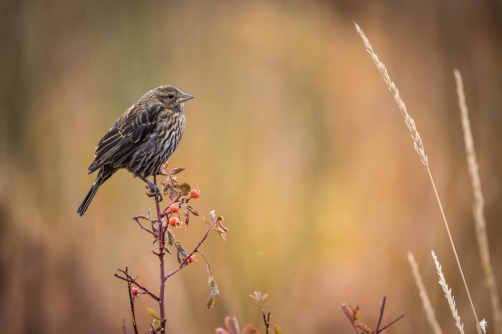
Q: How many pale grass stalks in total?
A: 4